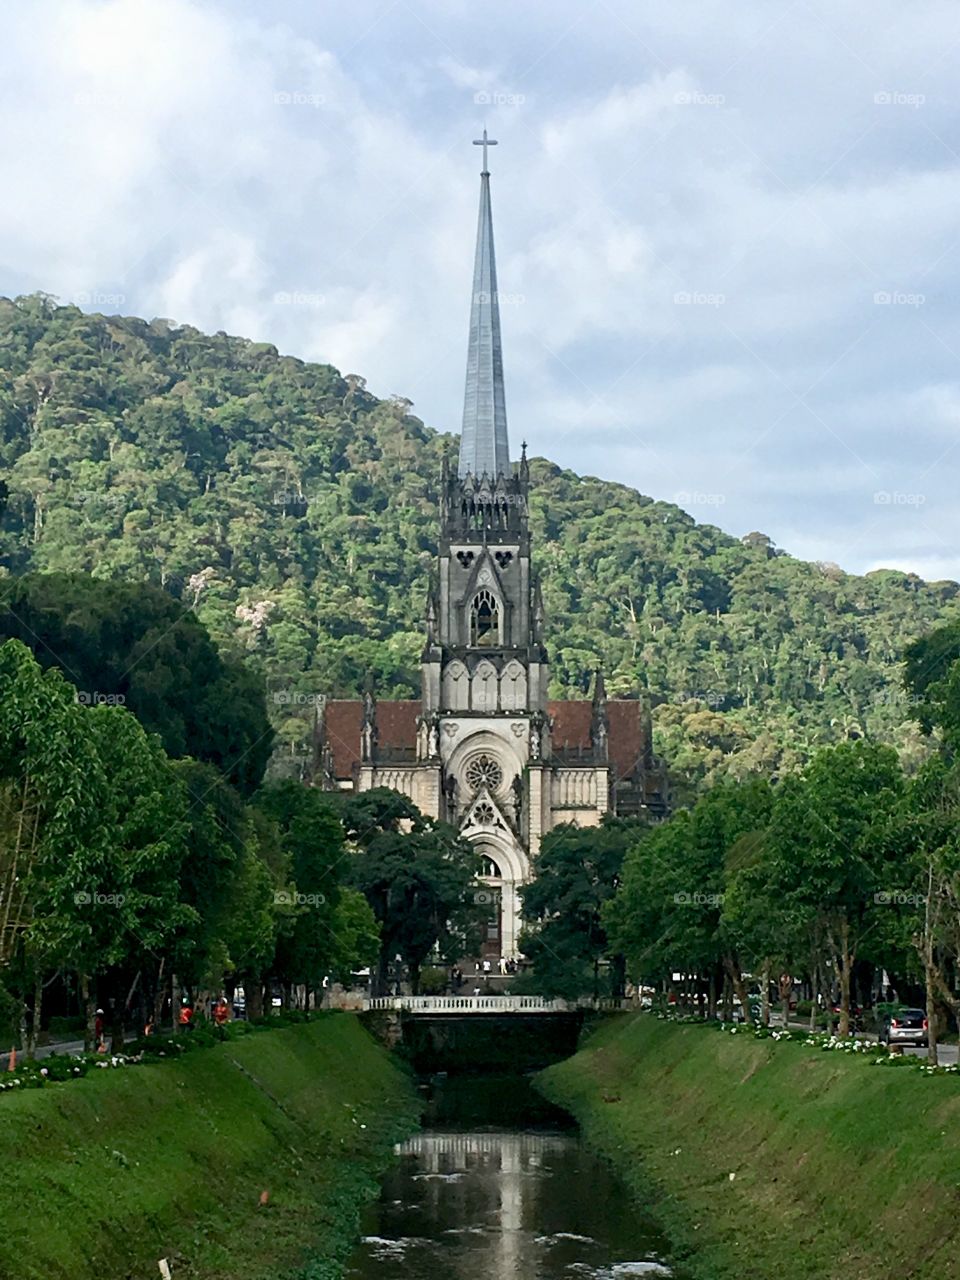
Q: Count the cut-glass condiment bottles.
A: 0